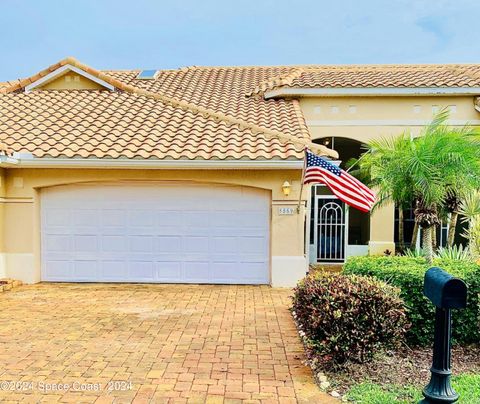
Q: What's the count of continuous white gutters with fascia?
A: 2